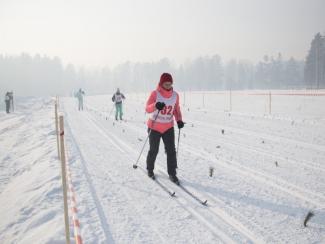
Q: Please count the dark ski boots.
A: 2